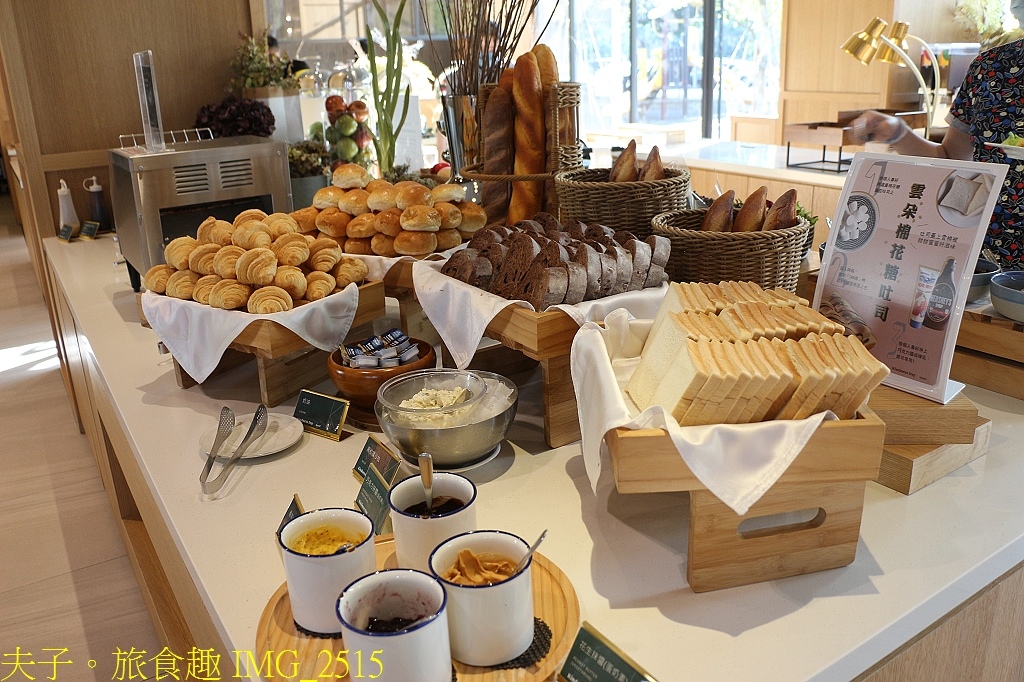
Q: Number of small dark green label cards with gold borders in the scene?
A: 7